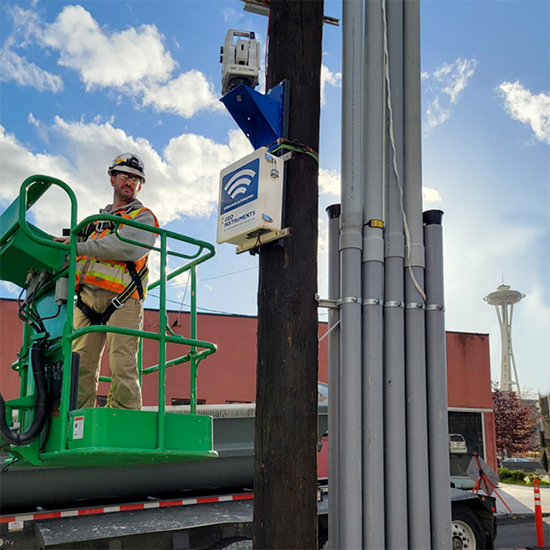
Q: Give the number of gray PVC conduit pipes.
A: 6